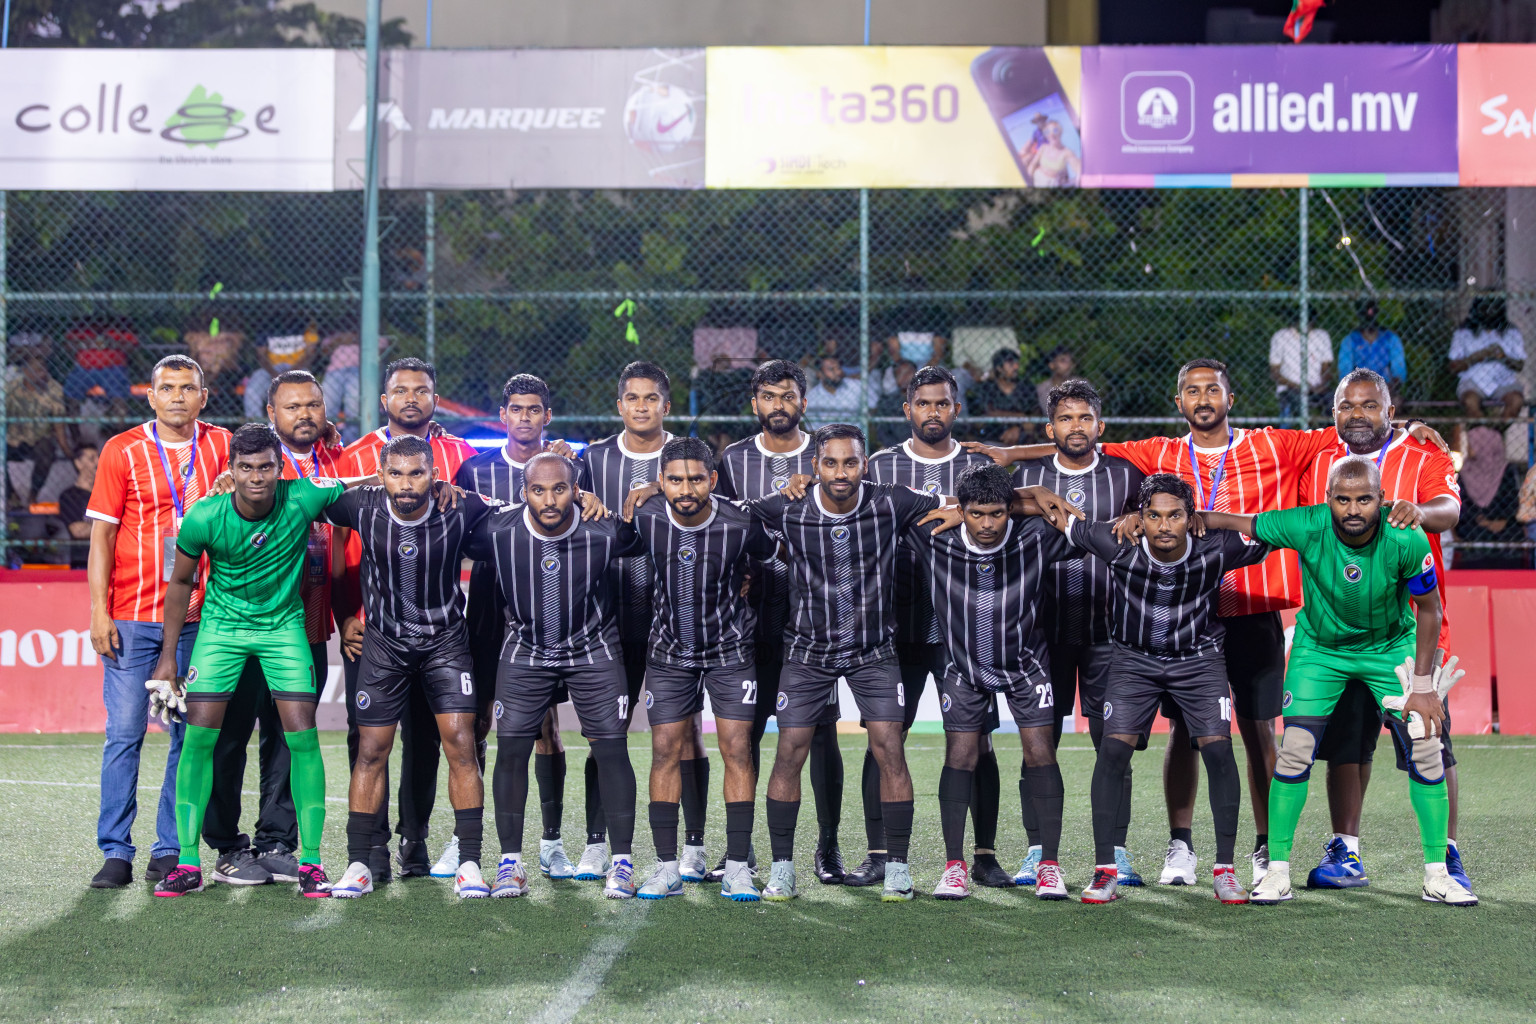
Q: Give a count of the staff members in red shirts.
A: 5